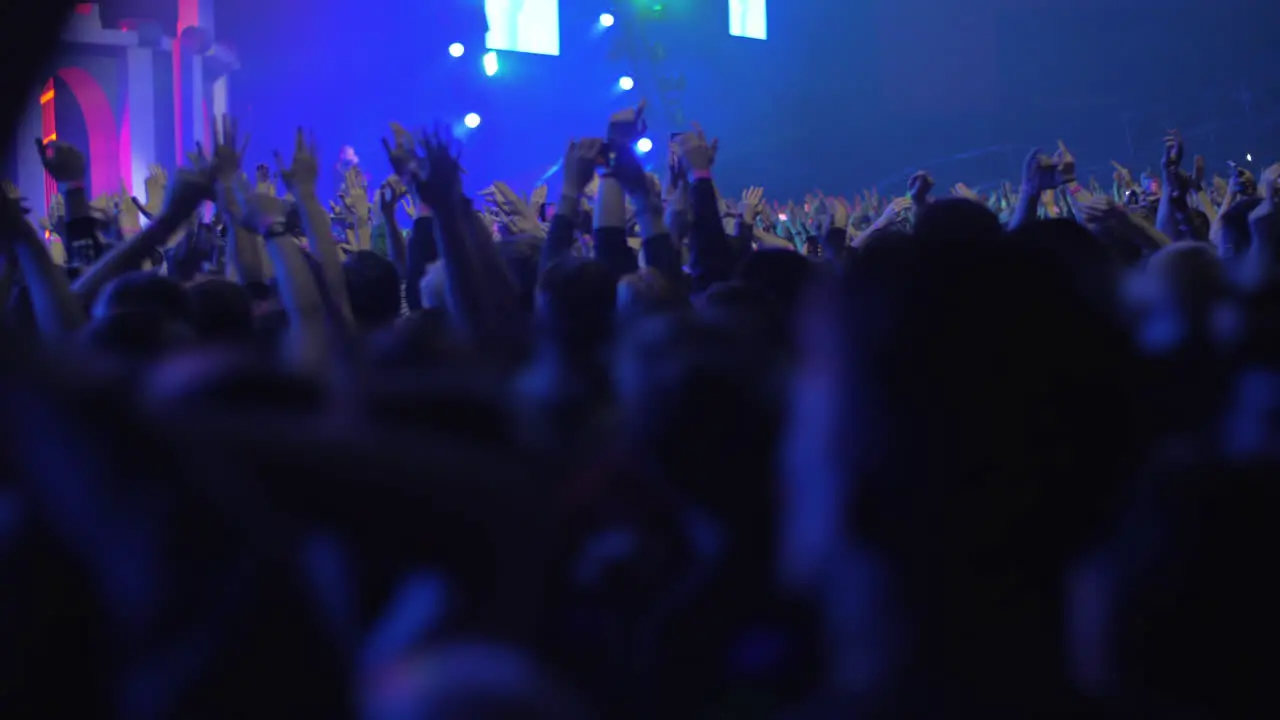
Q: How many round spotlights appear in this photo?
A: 5